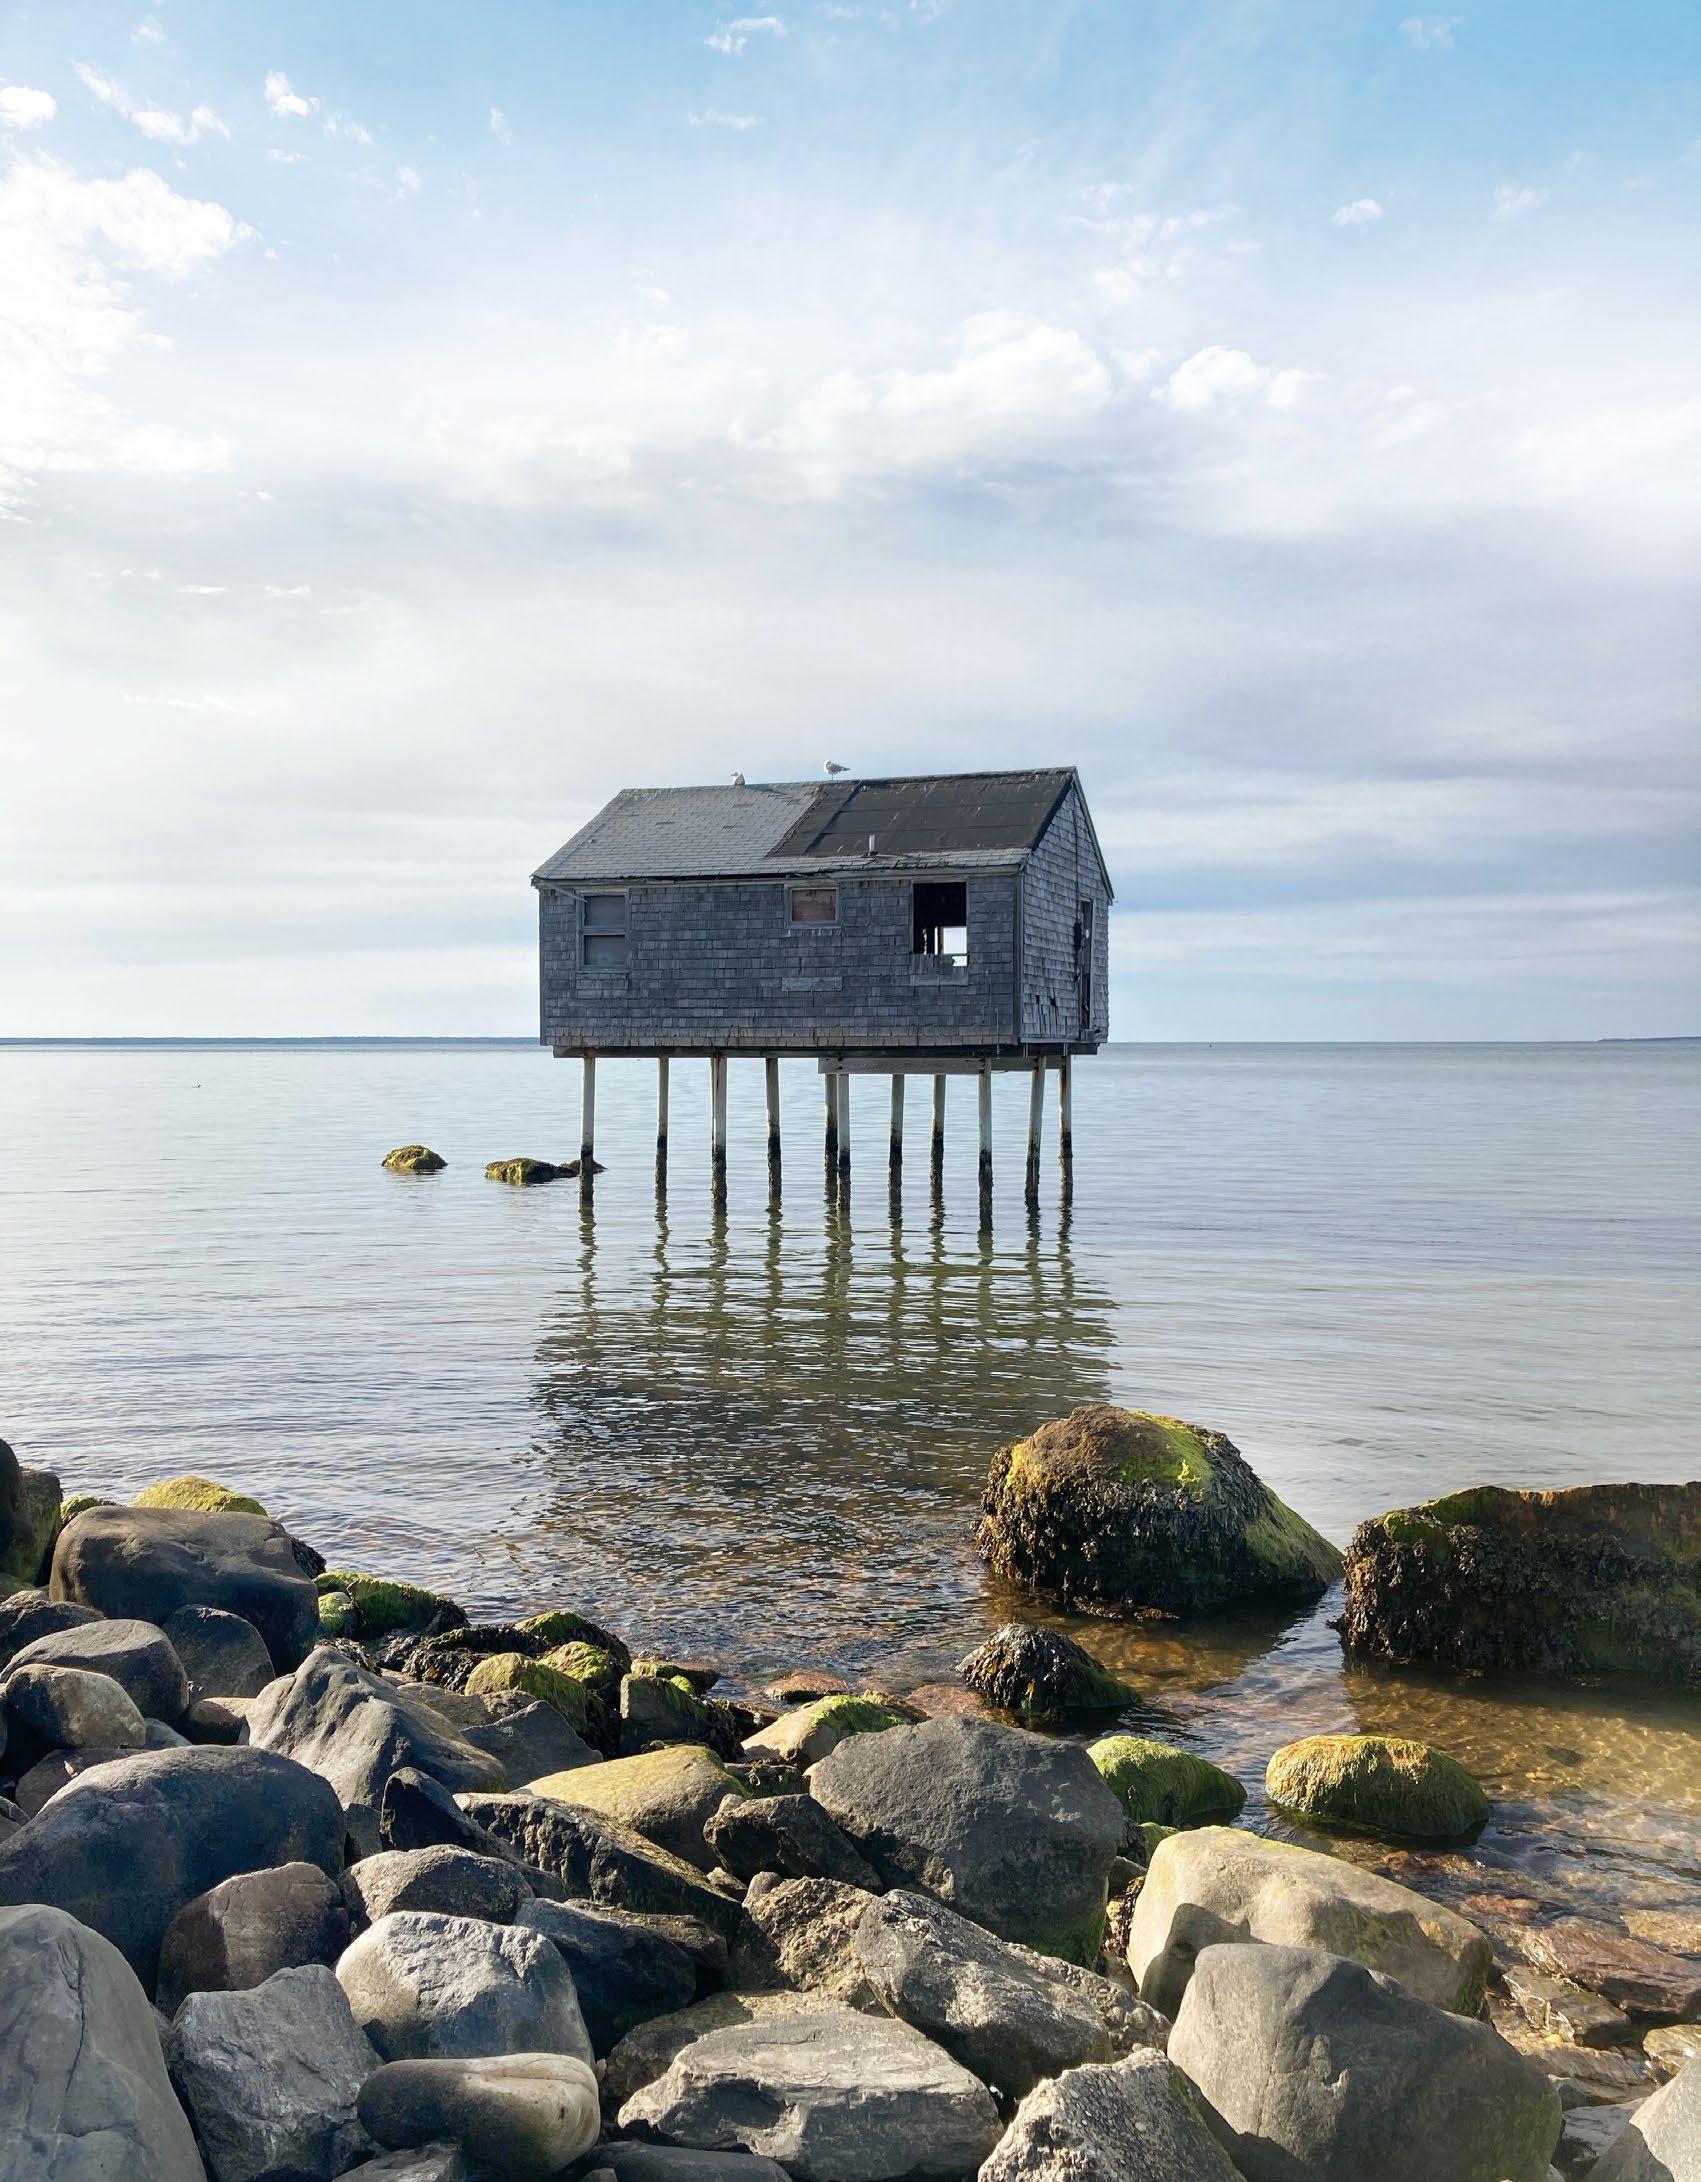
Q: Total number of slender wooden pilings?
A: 11